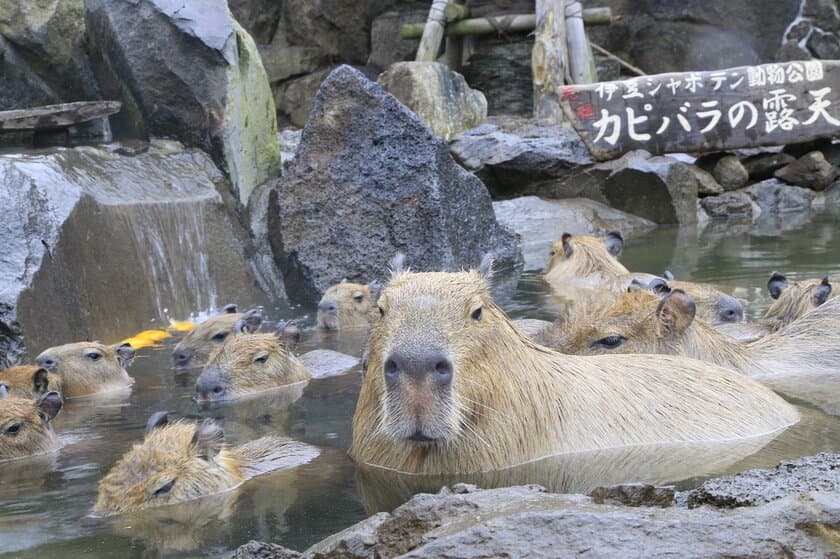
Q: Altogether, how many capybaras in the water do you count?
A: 12